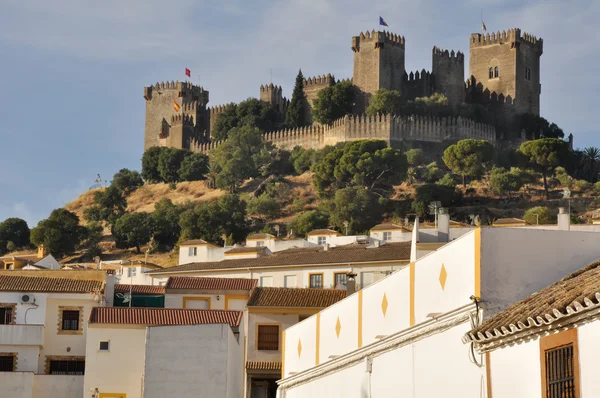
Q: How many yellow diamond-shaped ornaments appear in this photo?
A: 4